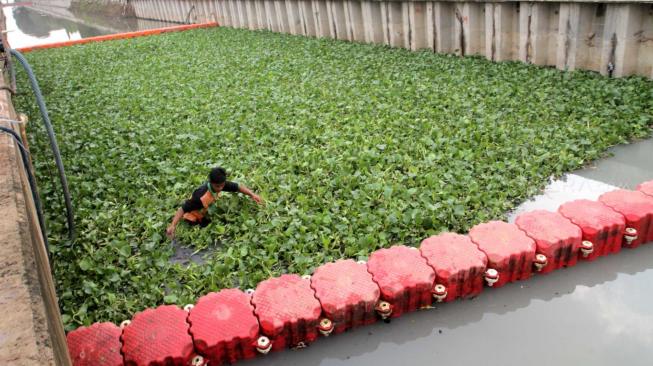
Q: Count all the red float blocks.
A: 12